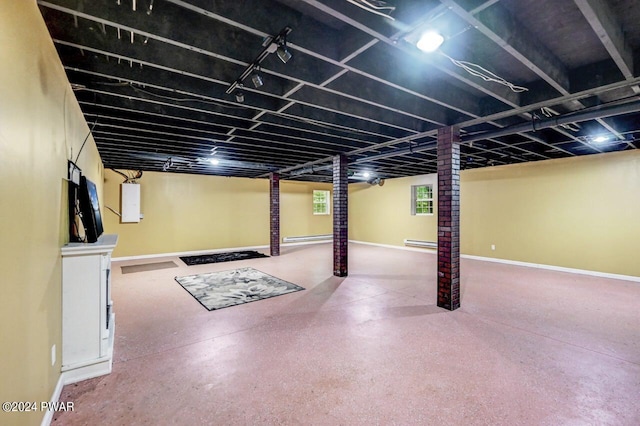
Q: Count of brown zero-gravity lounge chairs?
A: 0